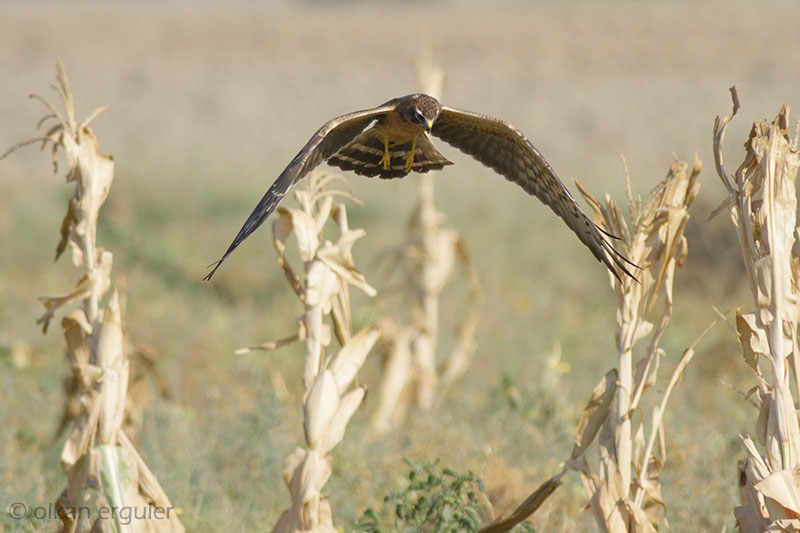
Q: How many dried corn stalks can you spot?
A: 5